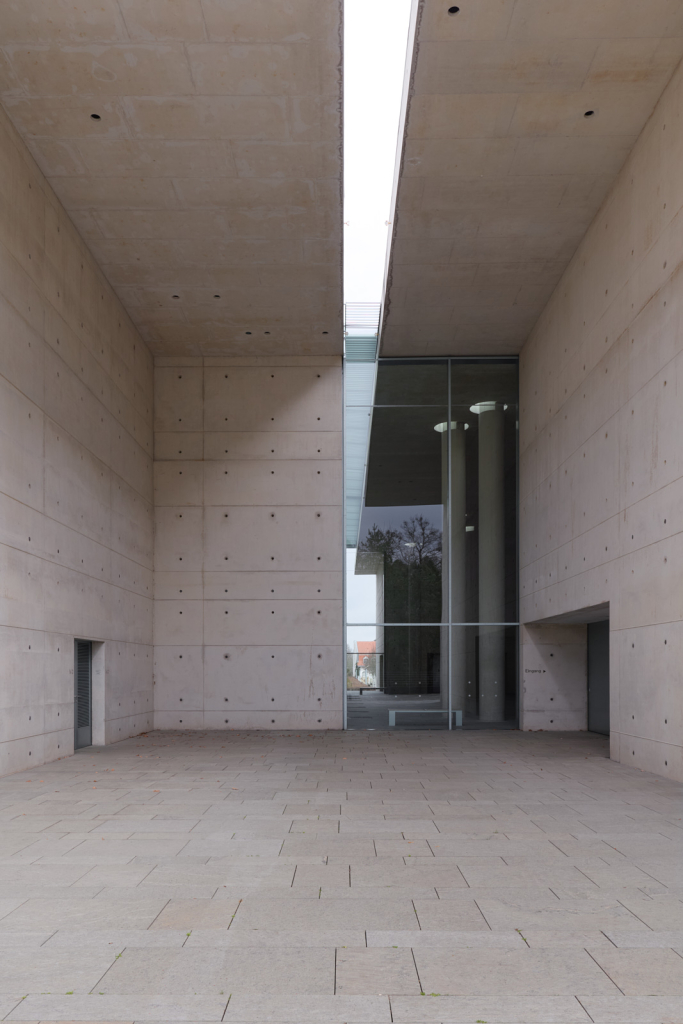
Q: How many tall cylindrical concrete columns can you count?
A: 2